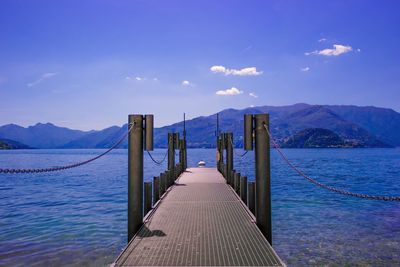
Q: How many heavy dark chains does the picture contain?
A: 2